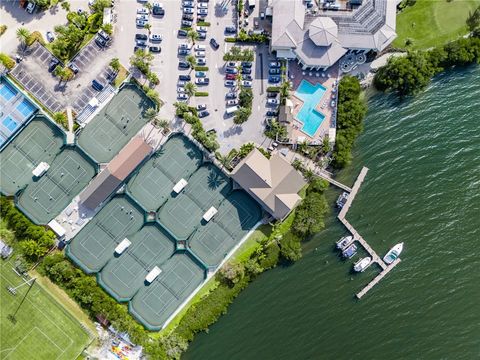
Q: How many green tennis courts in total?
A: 9